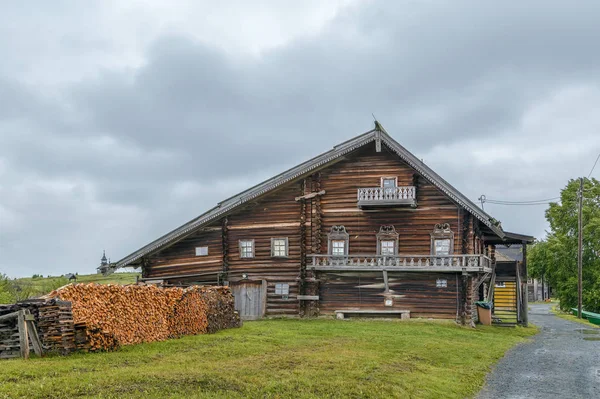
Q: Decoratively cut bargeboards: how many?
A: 2